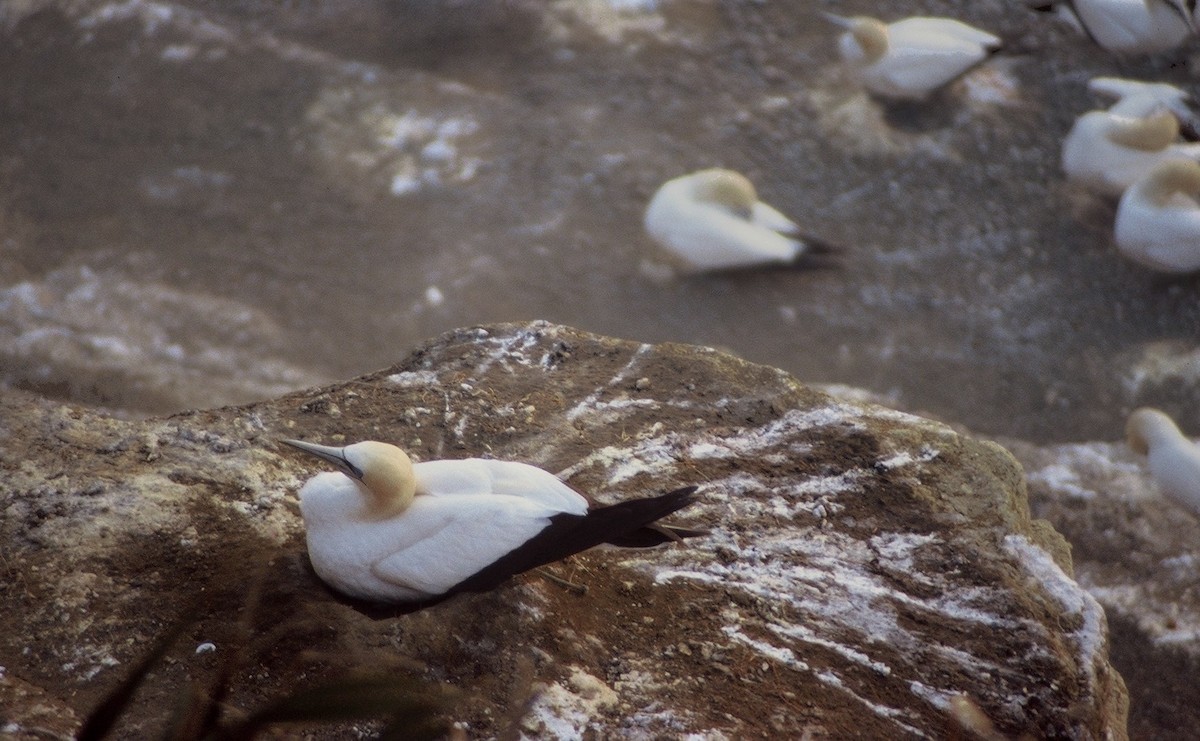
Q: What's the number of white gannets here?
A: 8